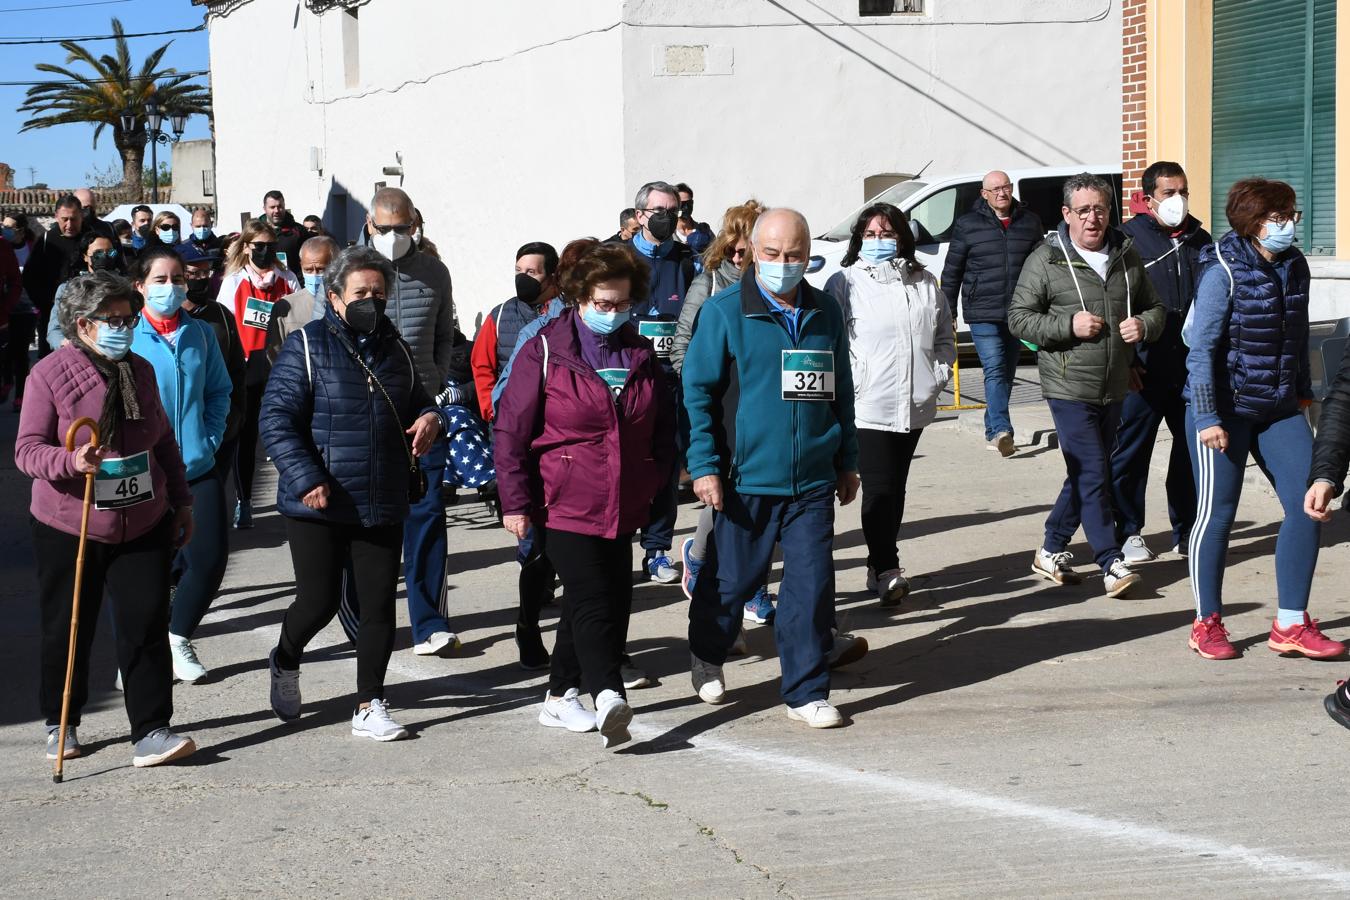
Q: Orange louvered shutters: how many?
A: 0